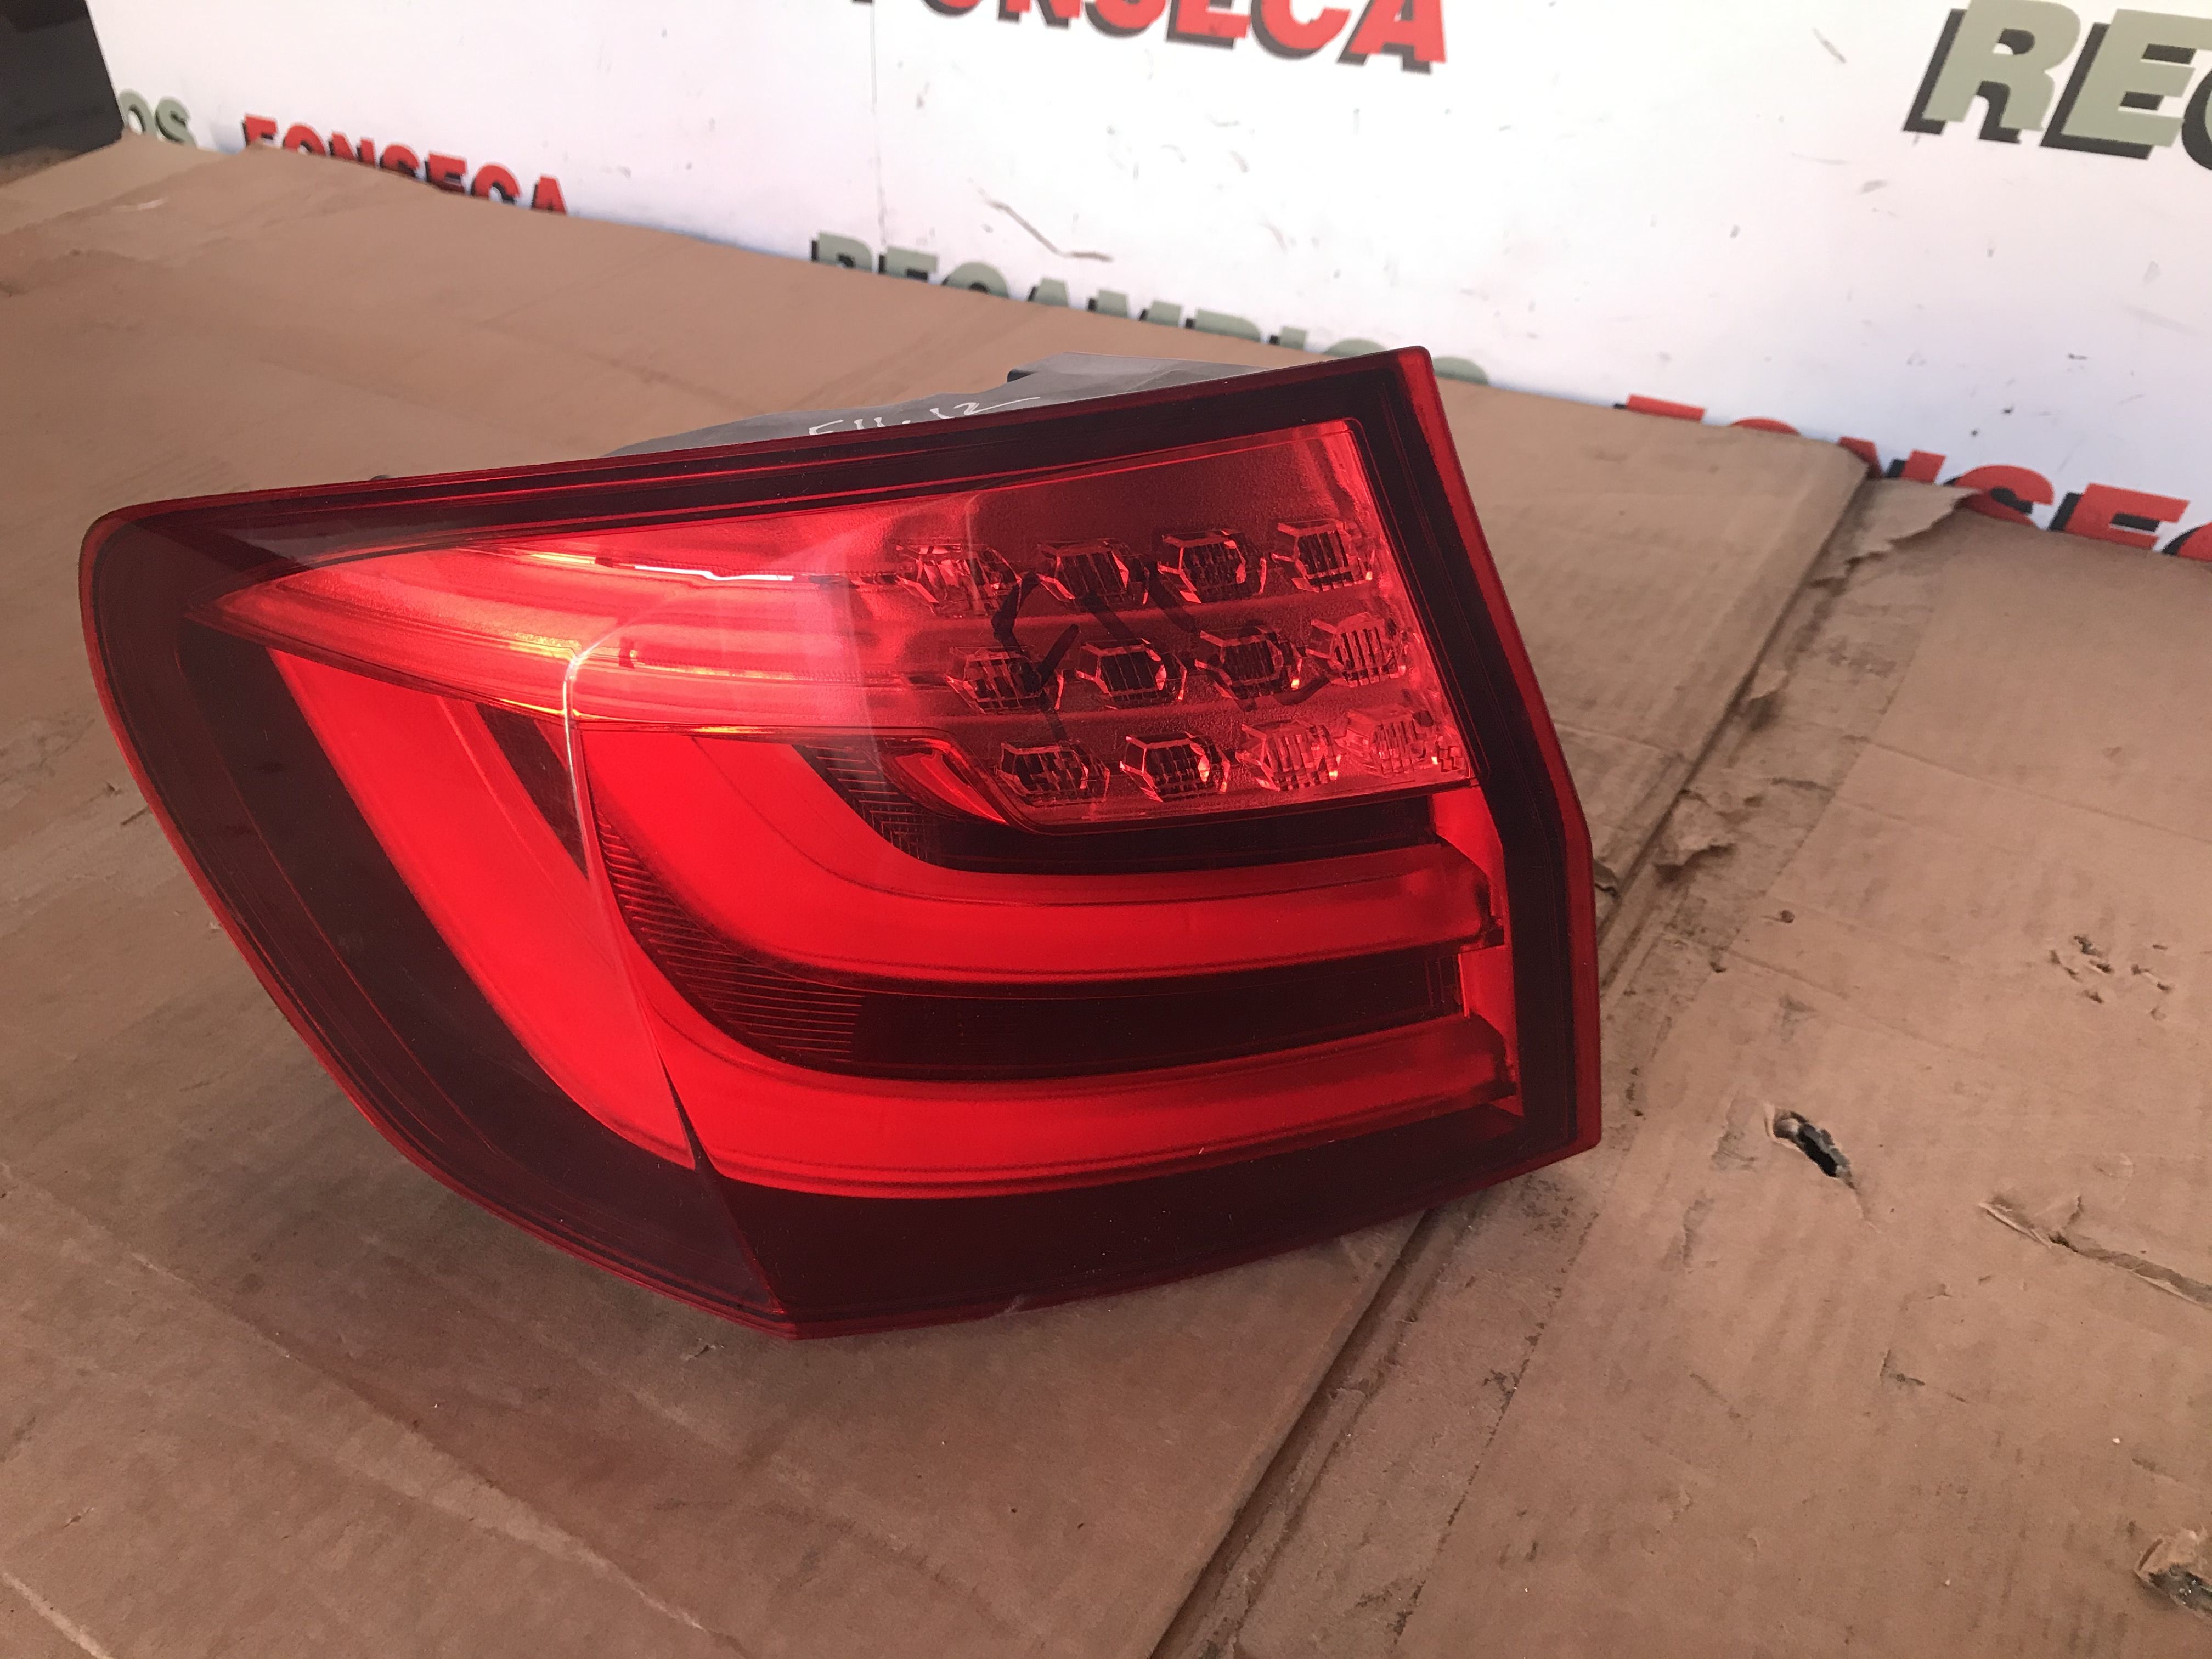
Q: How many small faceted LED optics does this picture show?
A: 12